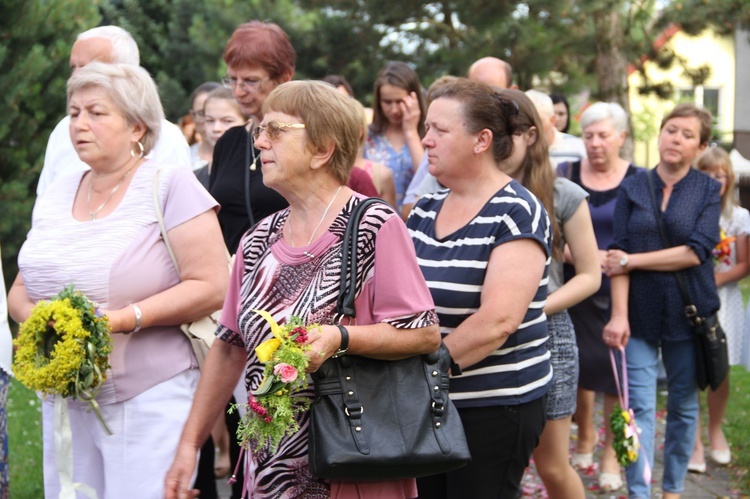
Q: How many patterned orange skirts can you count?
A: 0